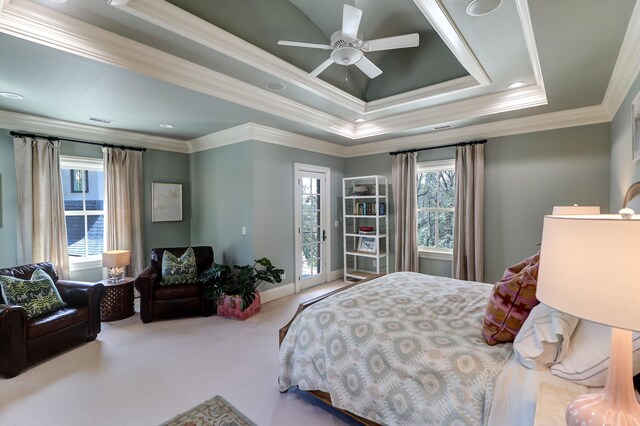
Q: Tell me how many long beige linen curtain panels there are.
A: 4